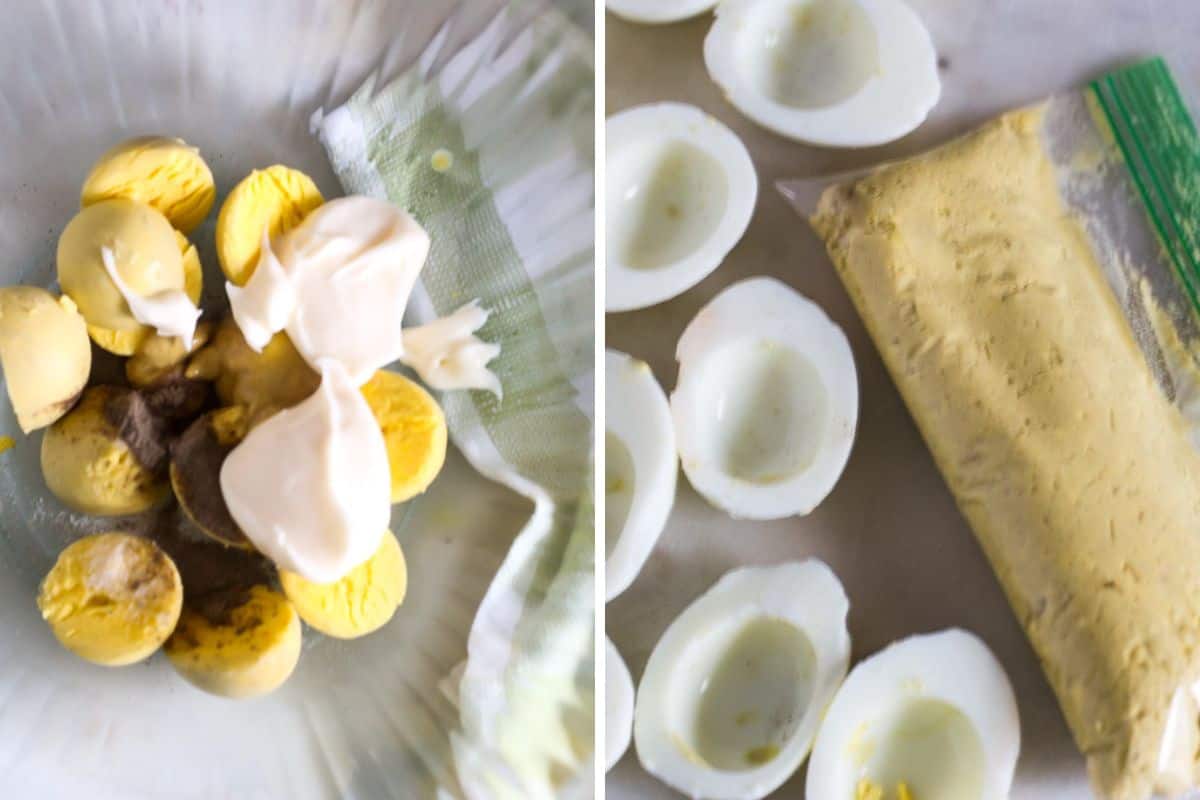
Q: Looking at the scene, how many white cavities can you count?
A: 6